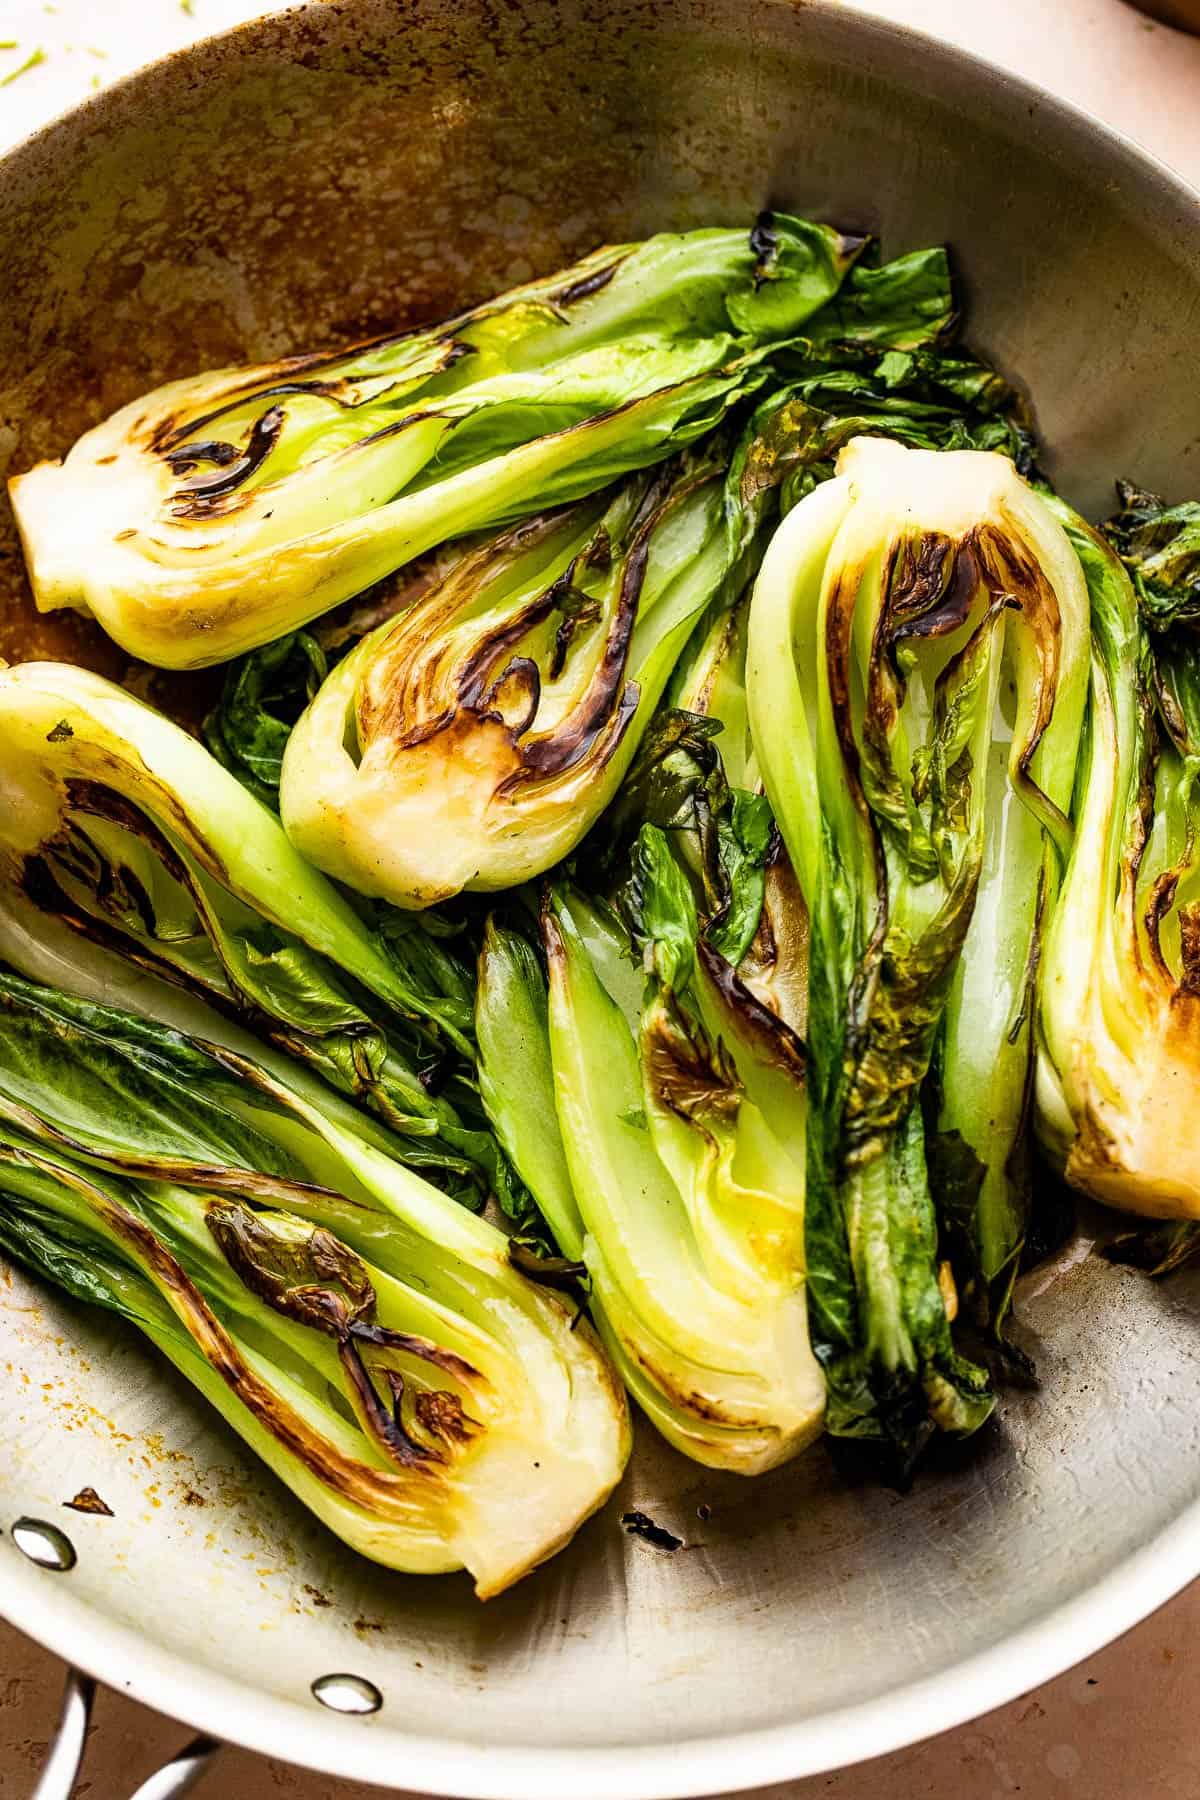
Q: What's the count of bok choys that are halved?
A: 7